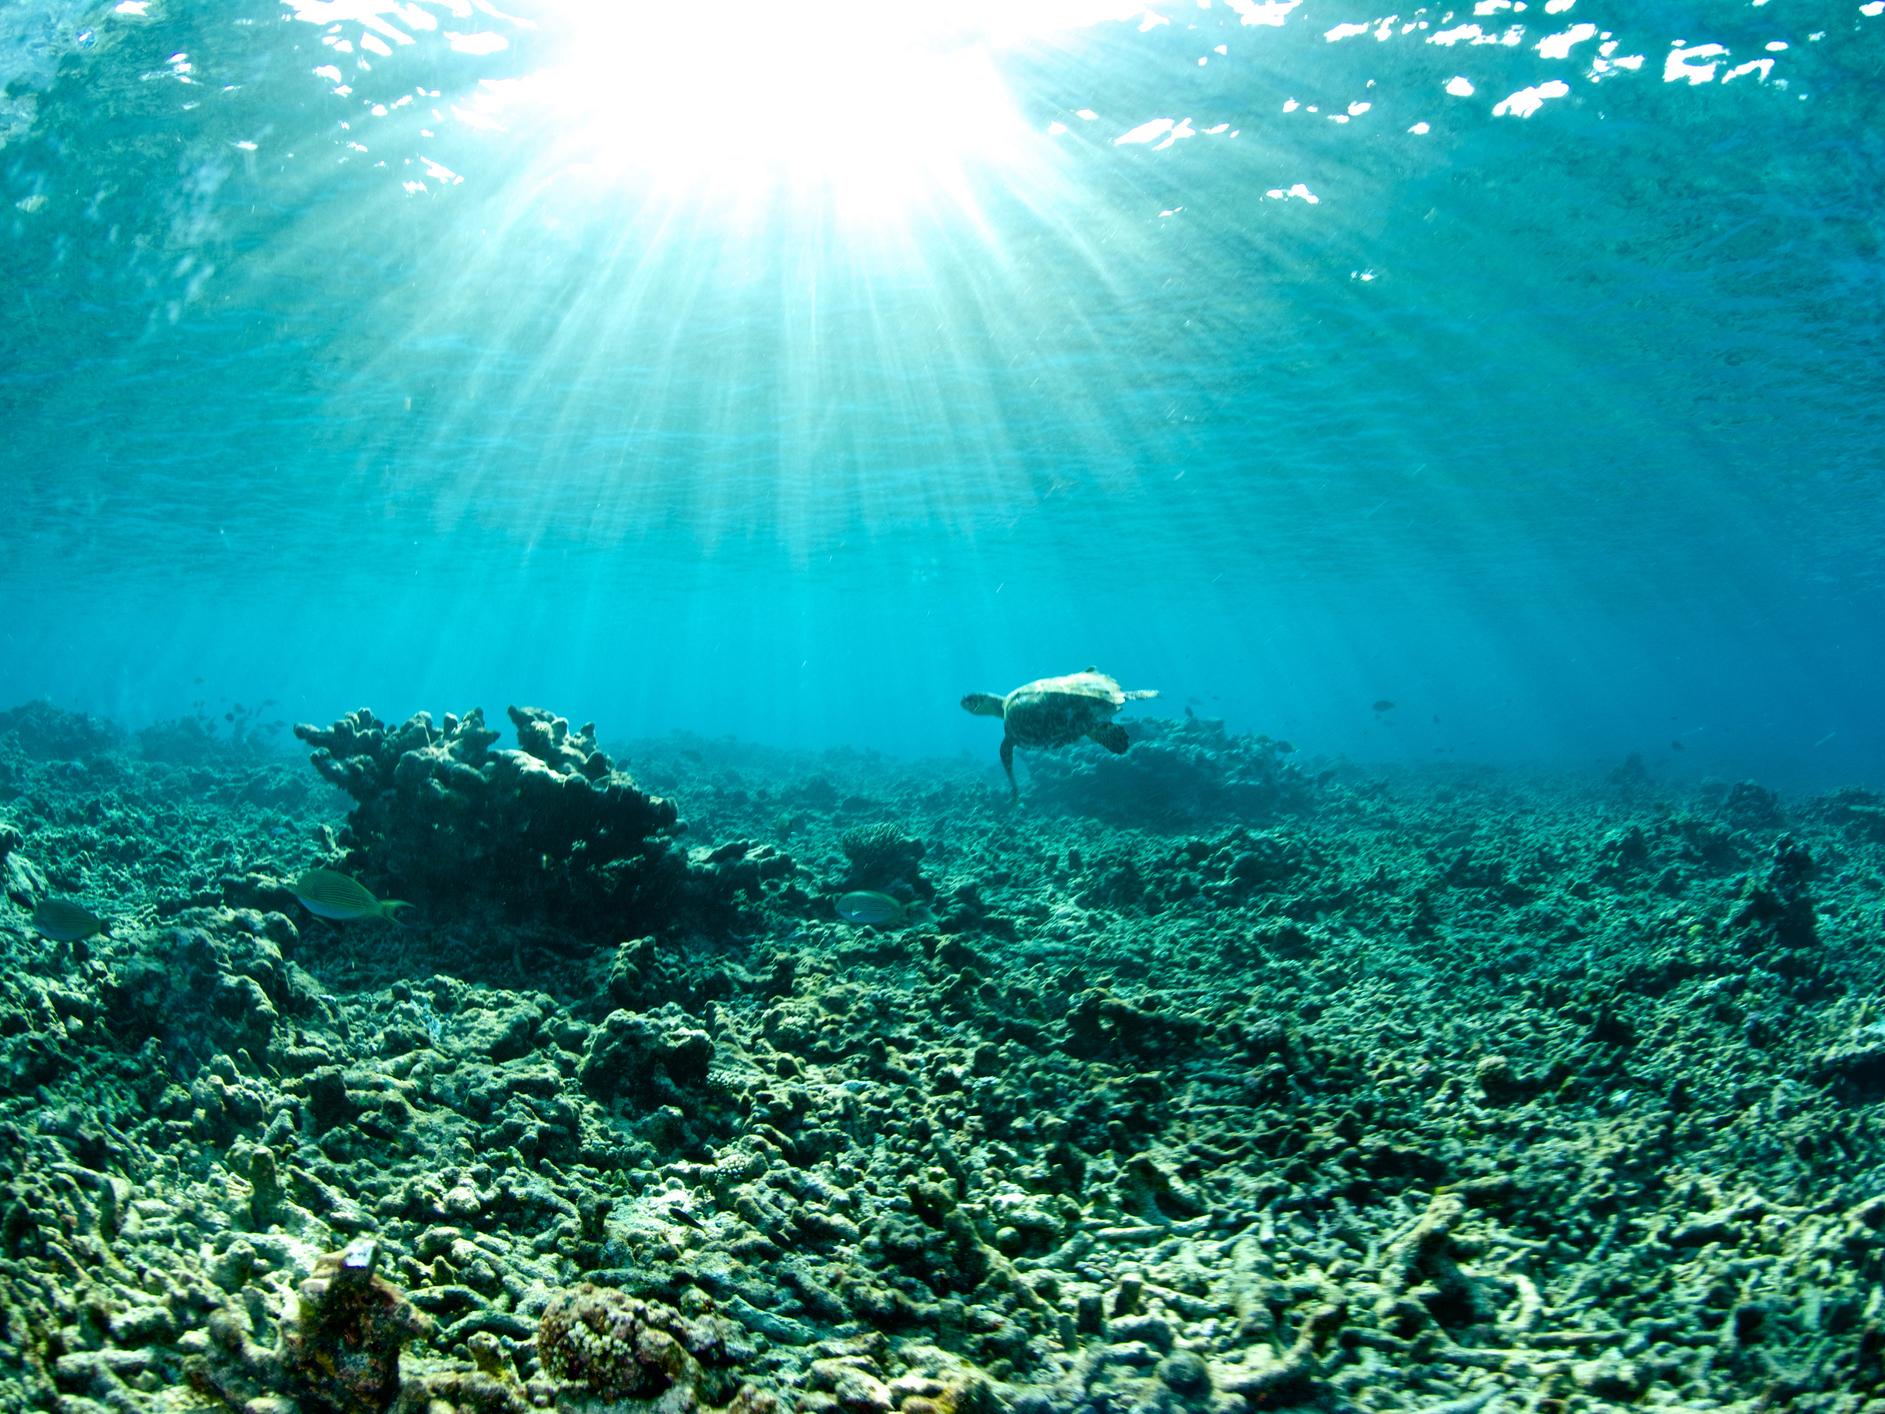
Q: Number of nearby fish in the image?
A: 3